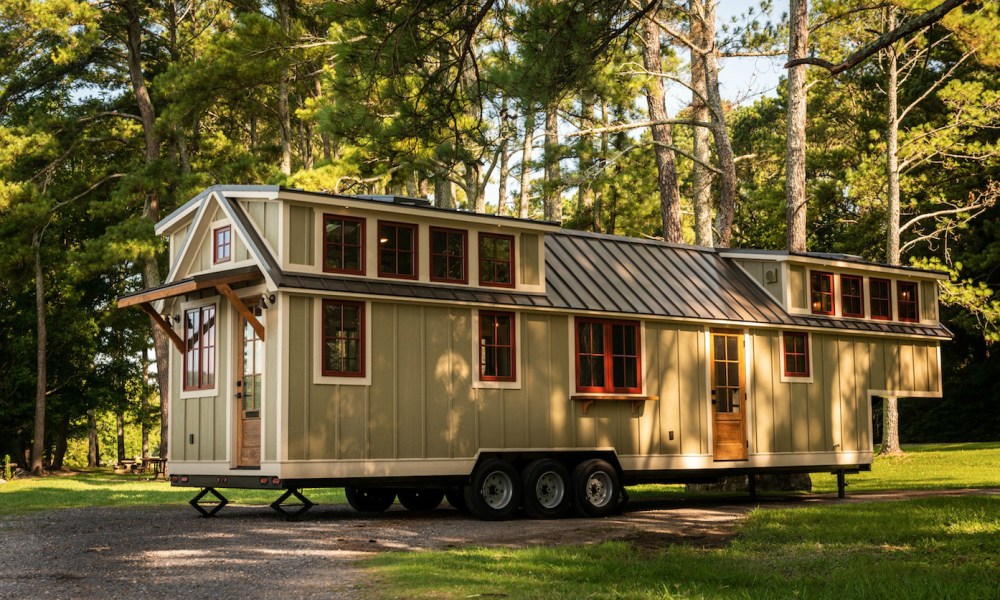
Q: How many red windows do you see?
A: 14